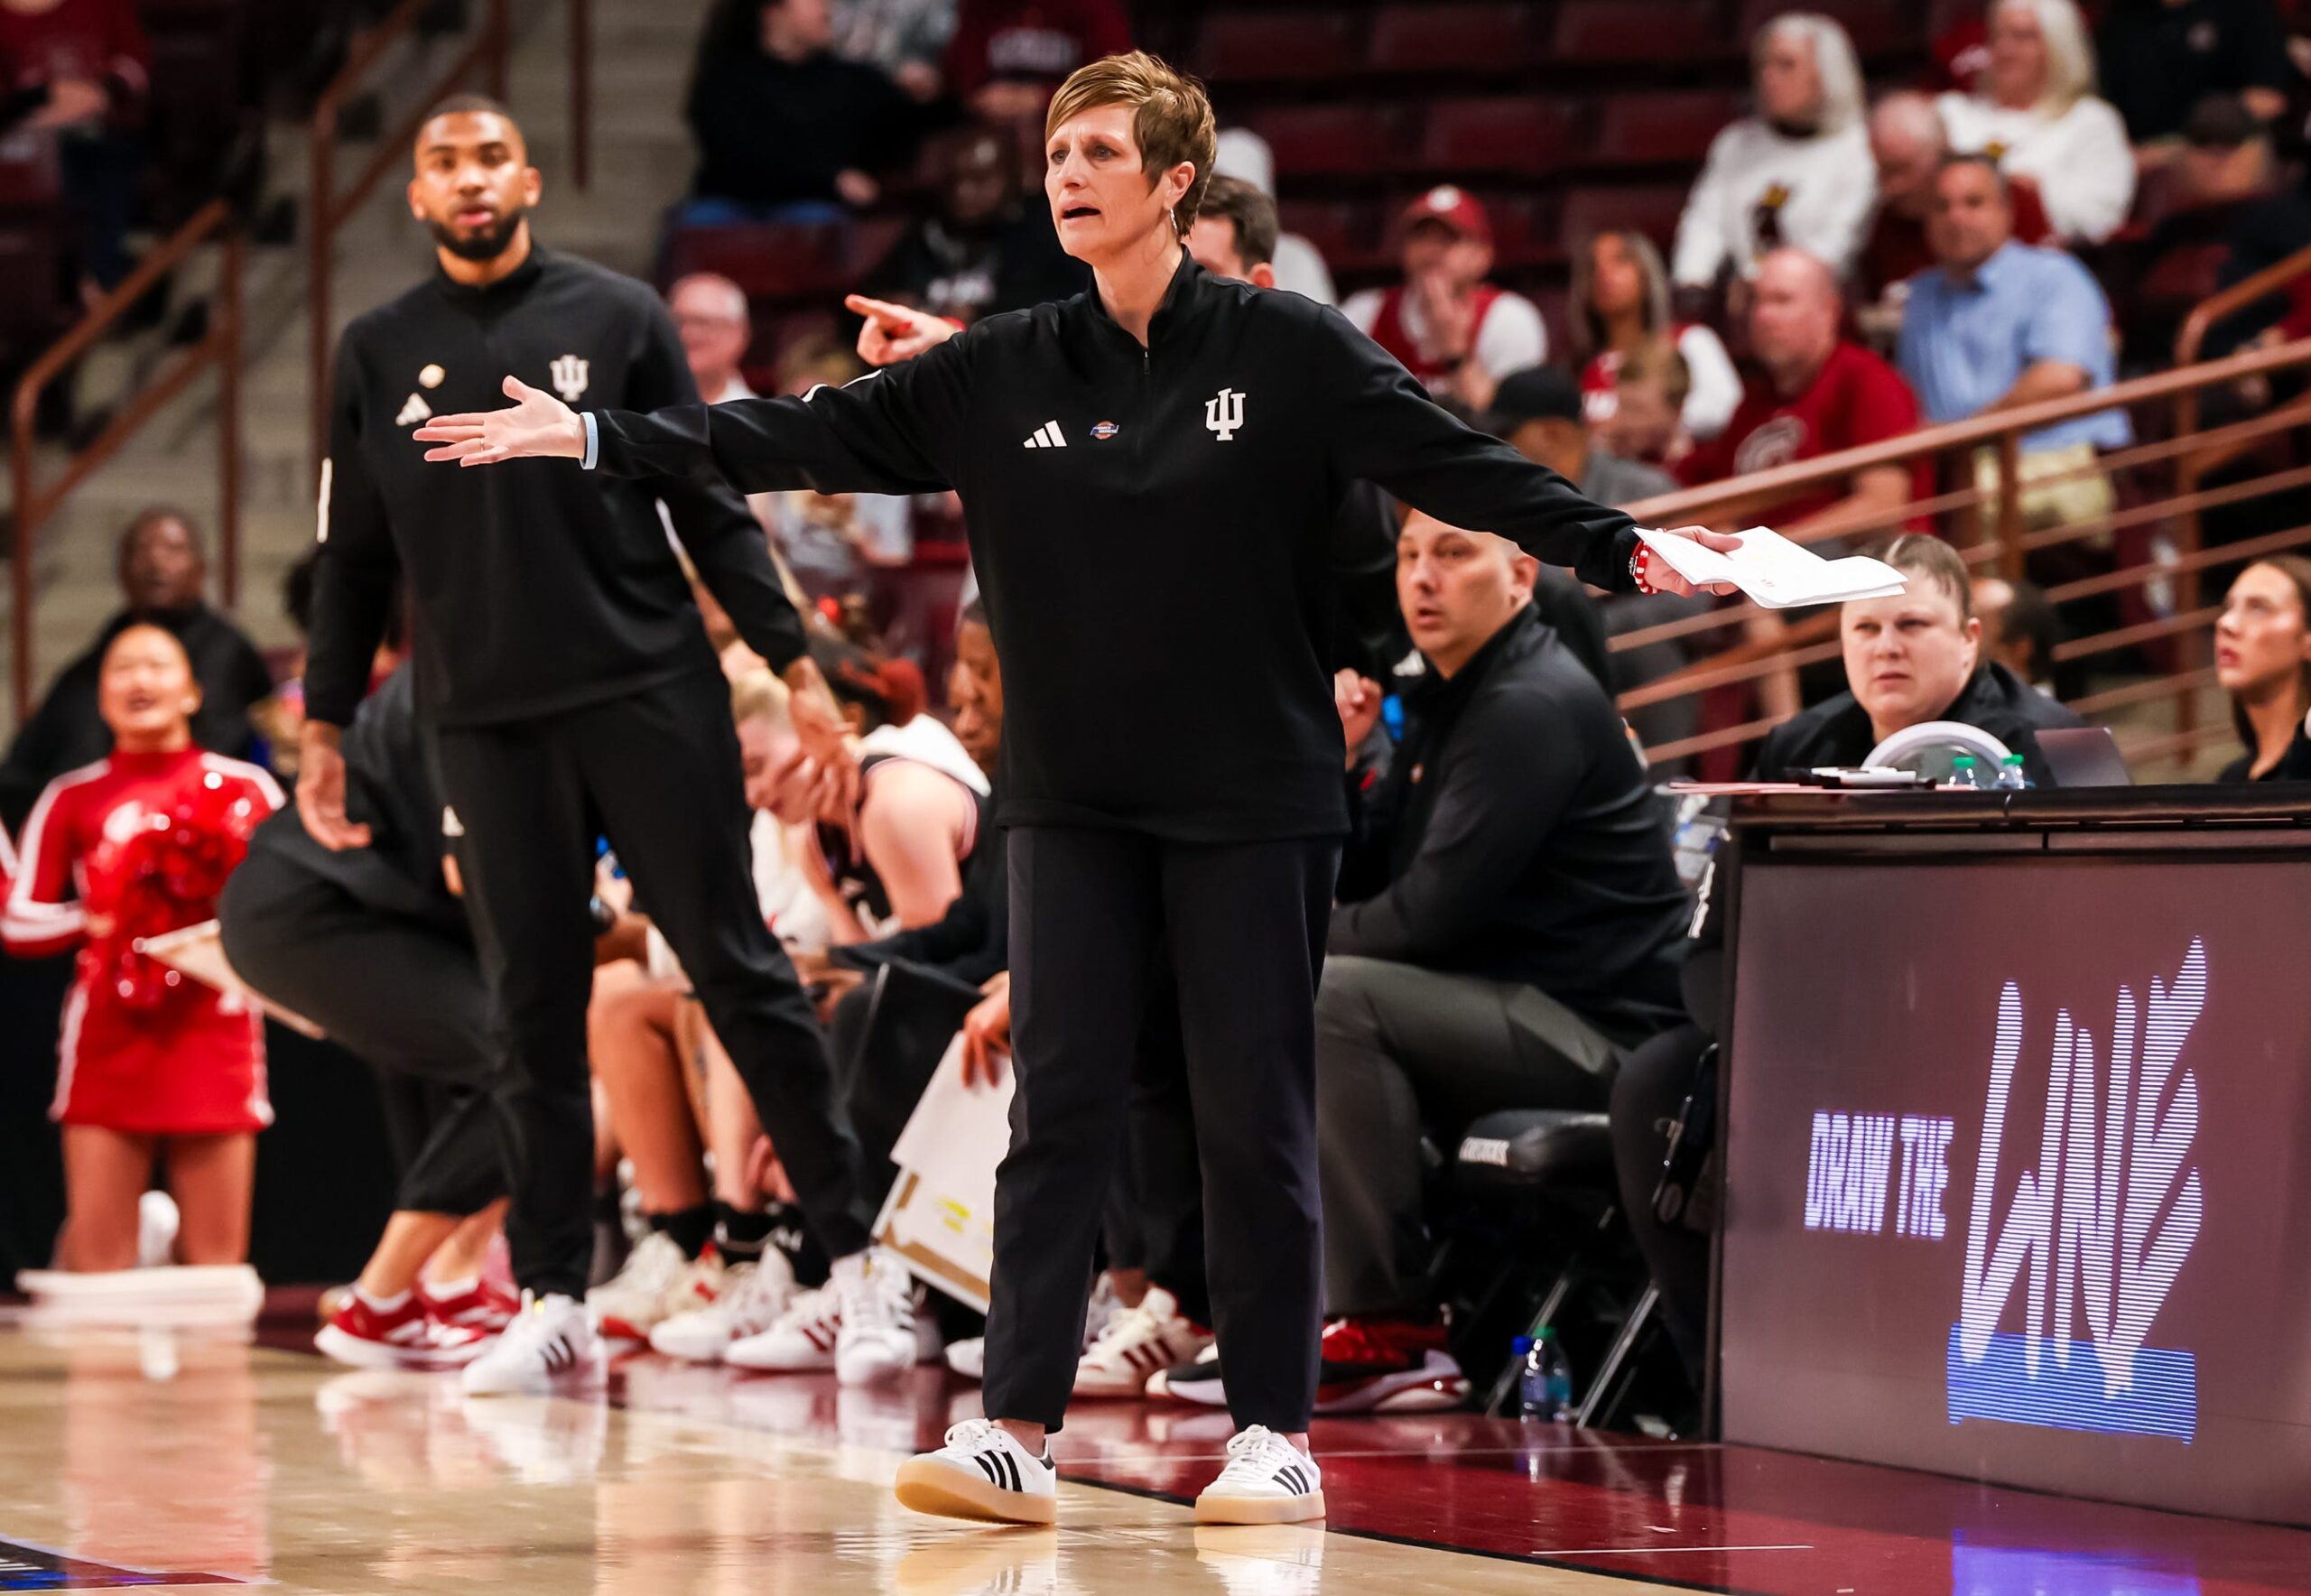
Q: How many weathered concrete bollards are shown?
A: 0